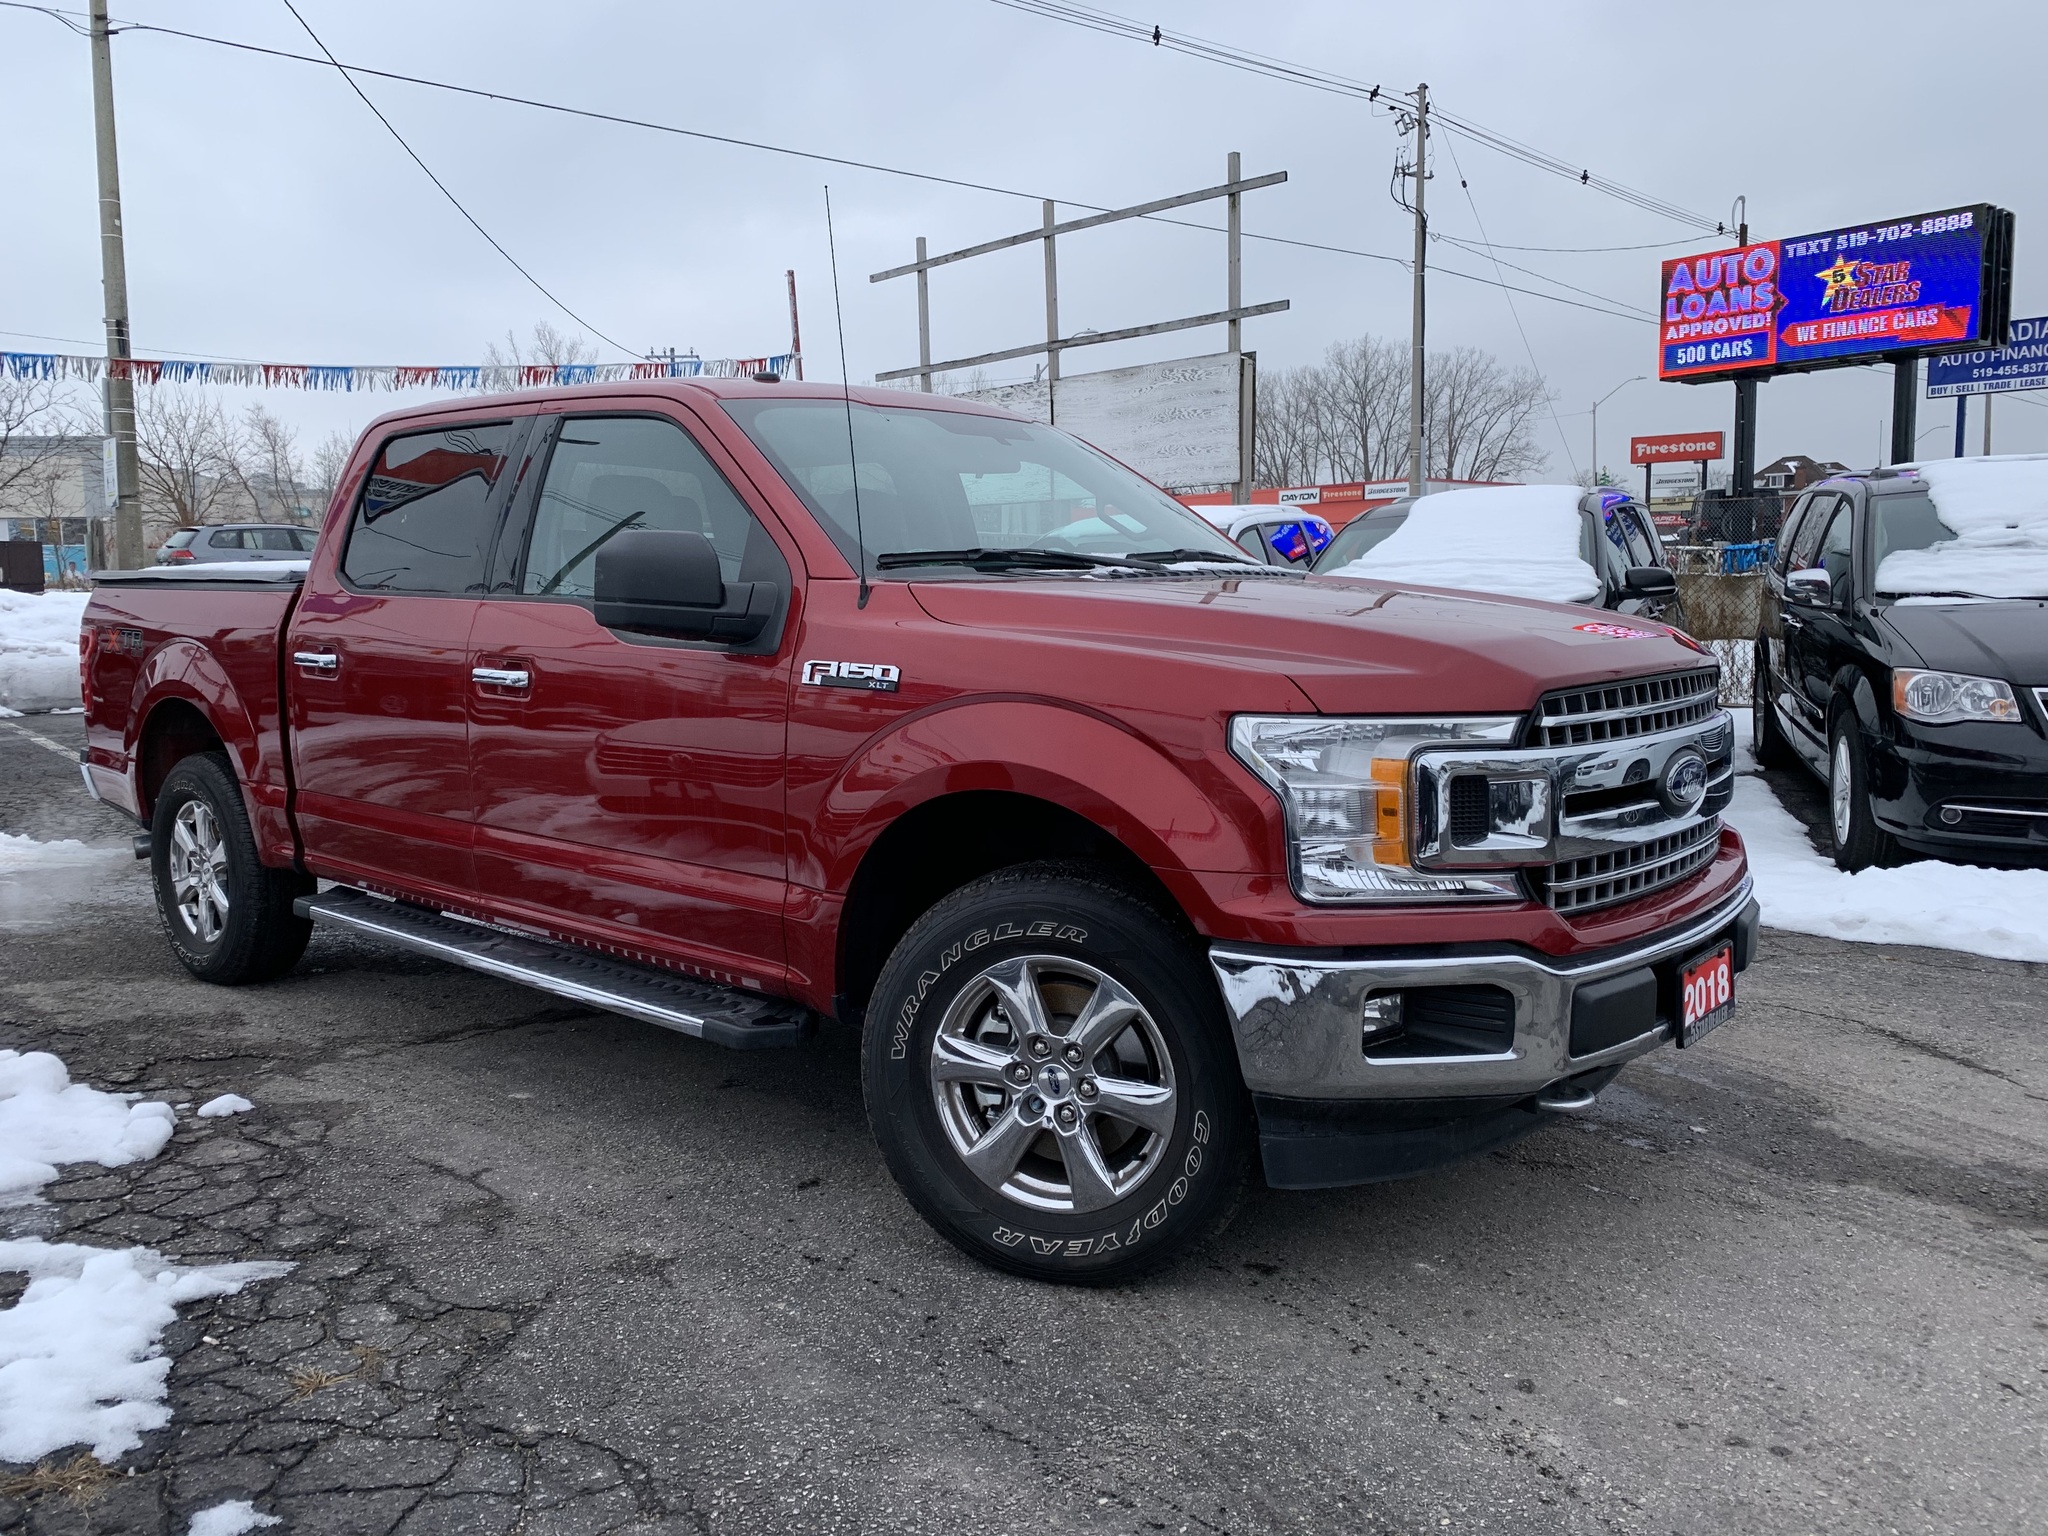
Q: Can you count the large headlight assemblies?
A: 2